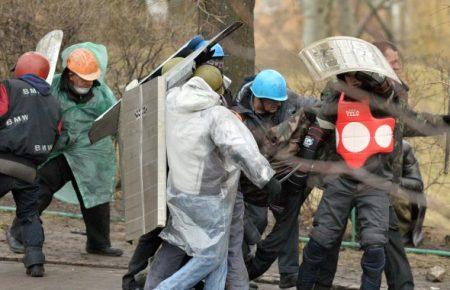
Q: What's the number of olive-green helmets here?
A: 2